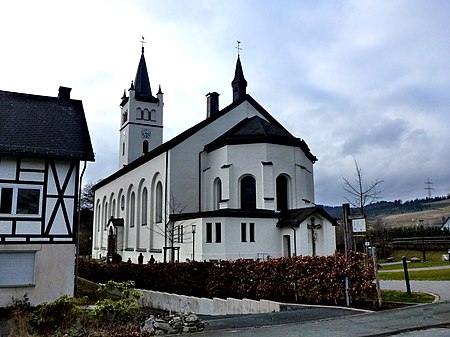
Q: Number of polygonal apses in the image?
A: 1